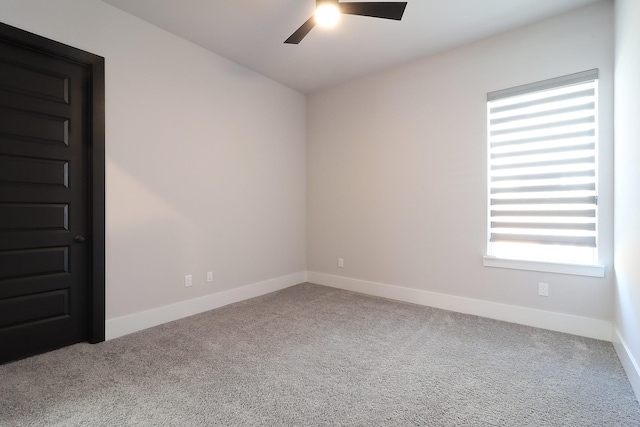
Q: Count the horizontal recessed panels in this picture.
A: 6